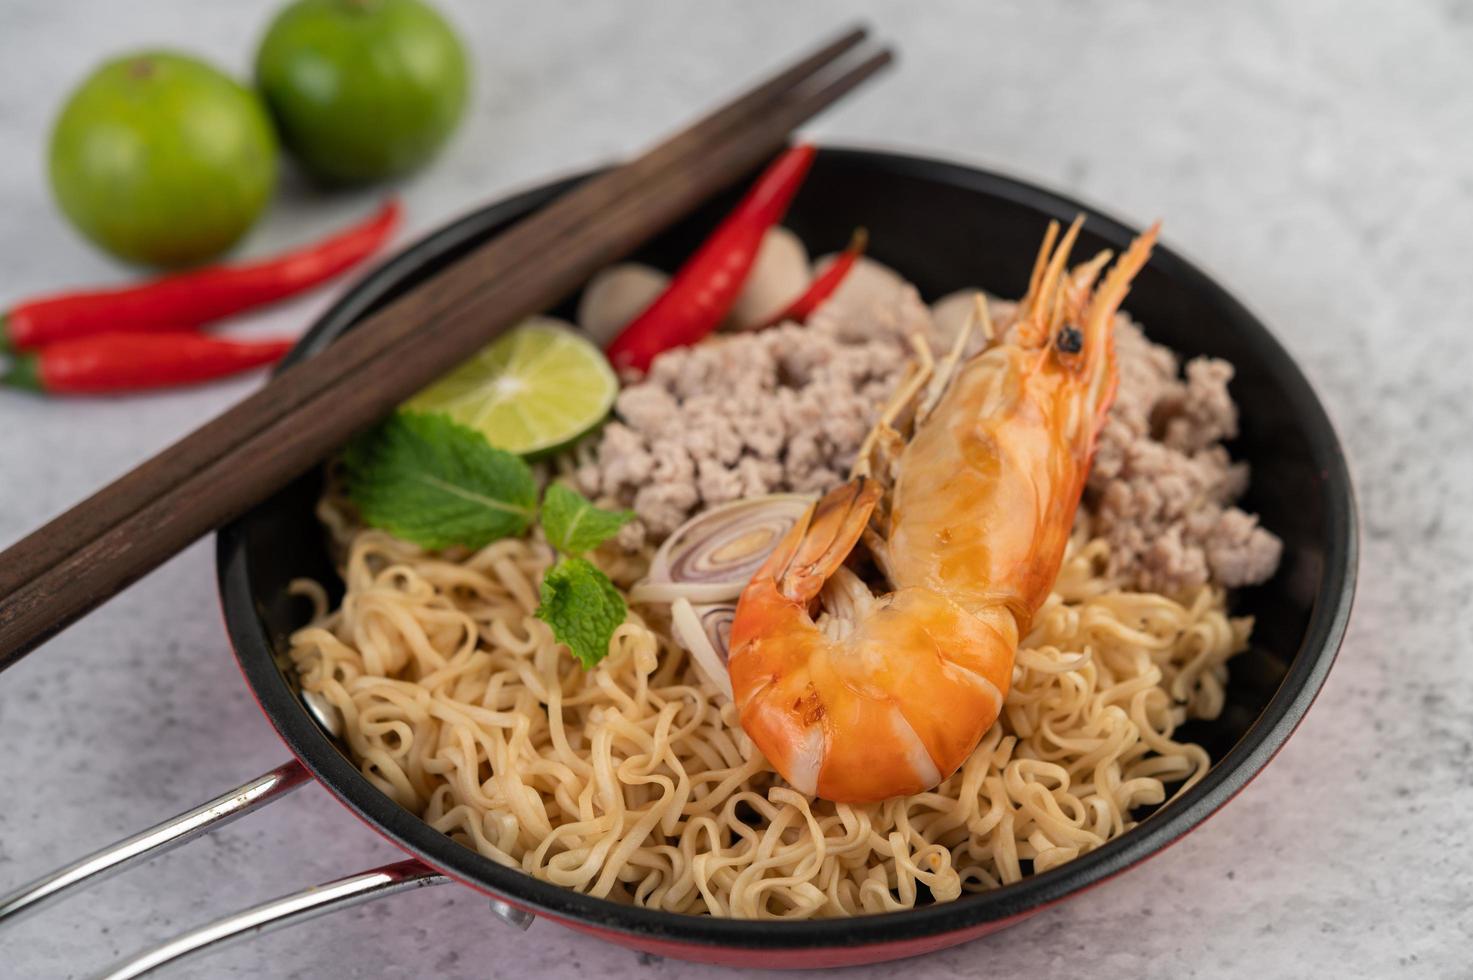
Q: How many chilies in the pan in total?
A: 2